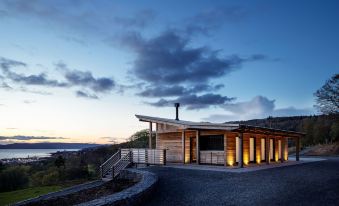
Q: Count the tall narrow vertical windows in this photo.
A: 5